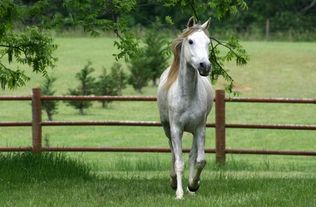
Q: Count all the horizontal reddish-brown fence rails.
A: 3